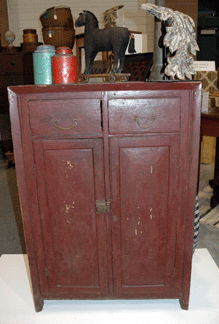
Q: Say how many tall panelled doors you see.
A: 2